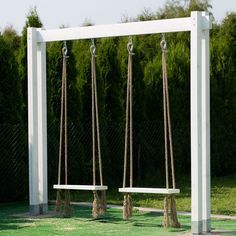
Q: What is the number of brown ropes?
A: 8